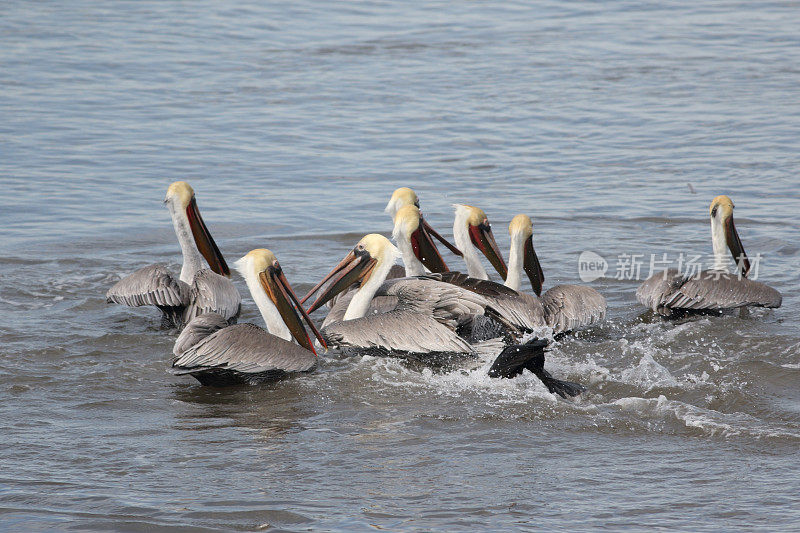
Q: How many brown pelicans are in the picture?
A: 8